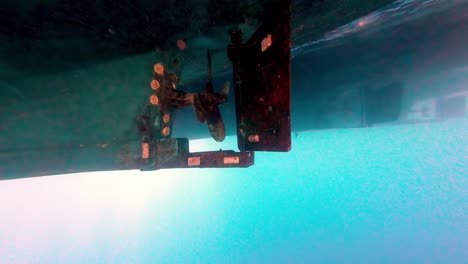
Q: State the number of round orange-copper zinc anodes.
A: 5